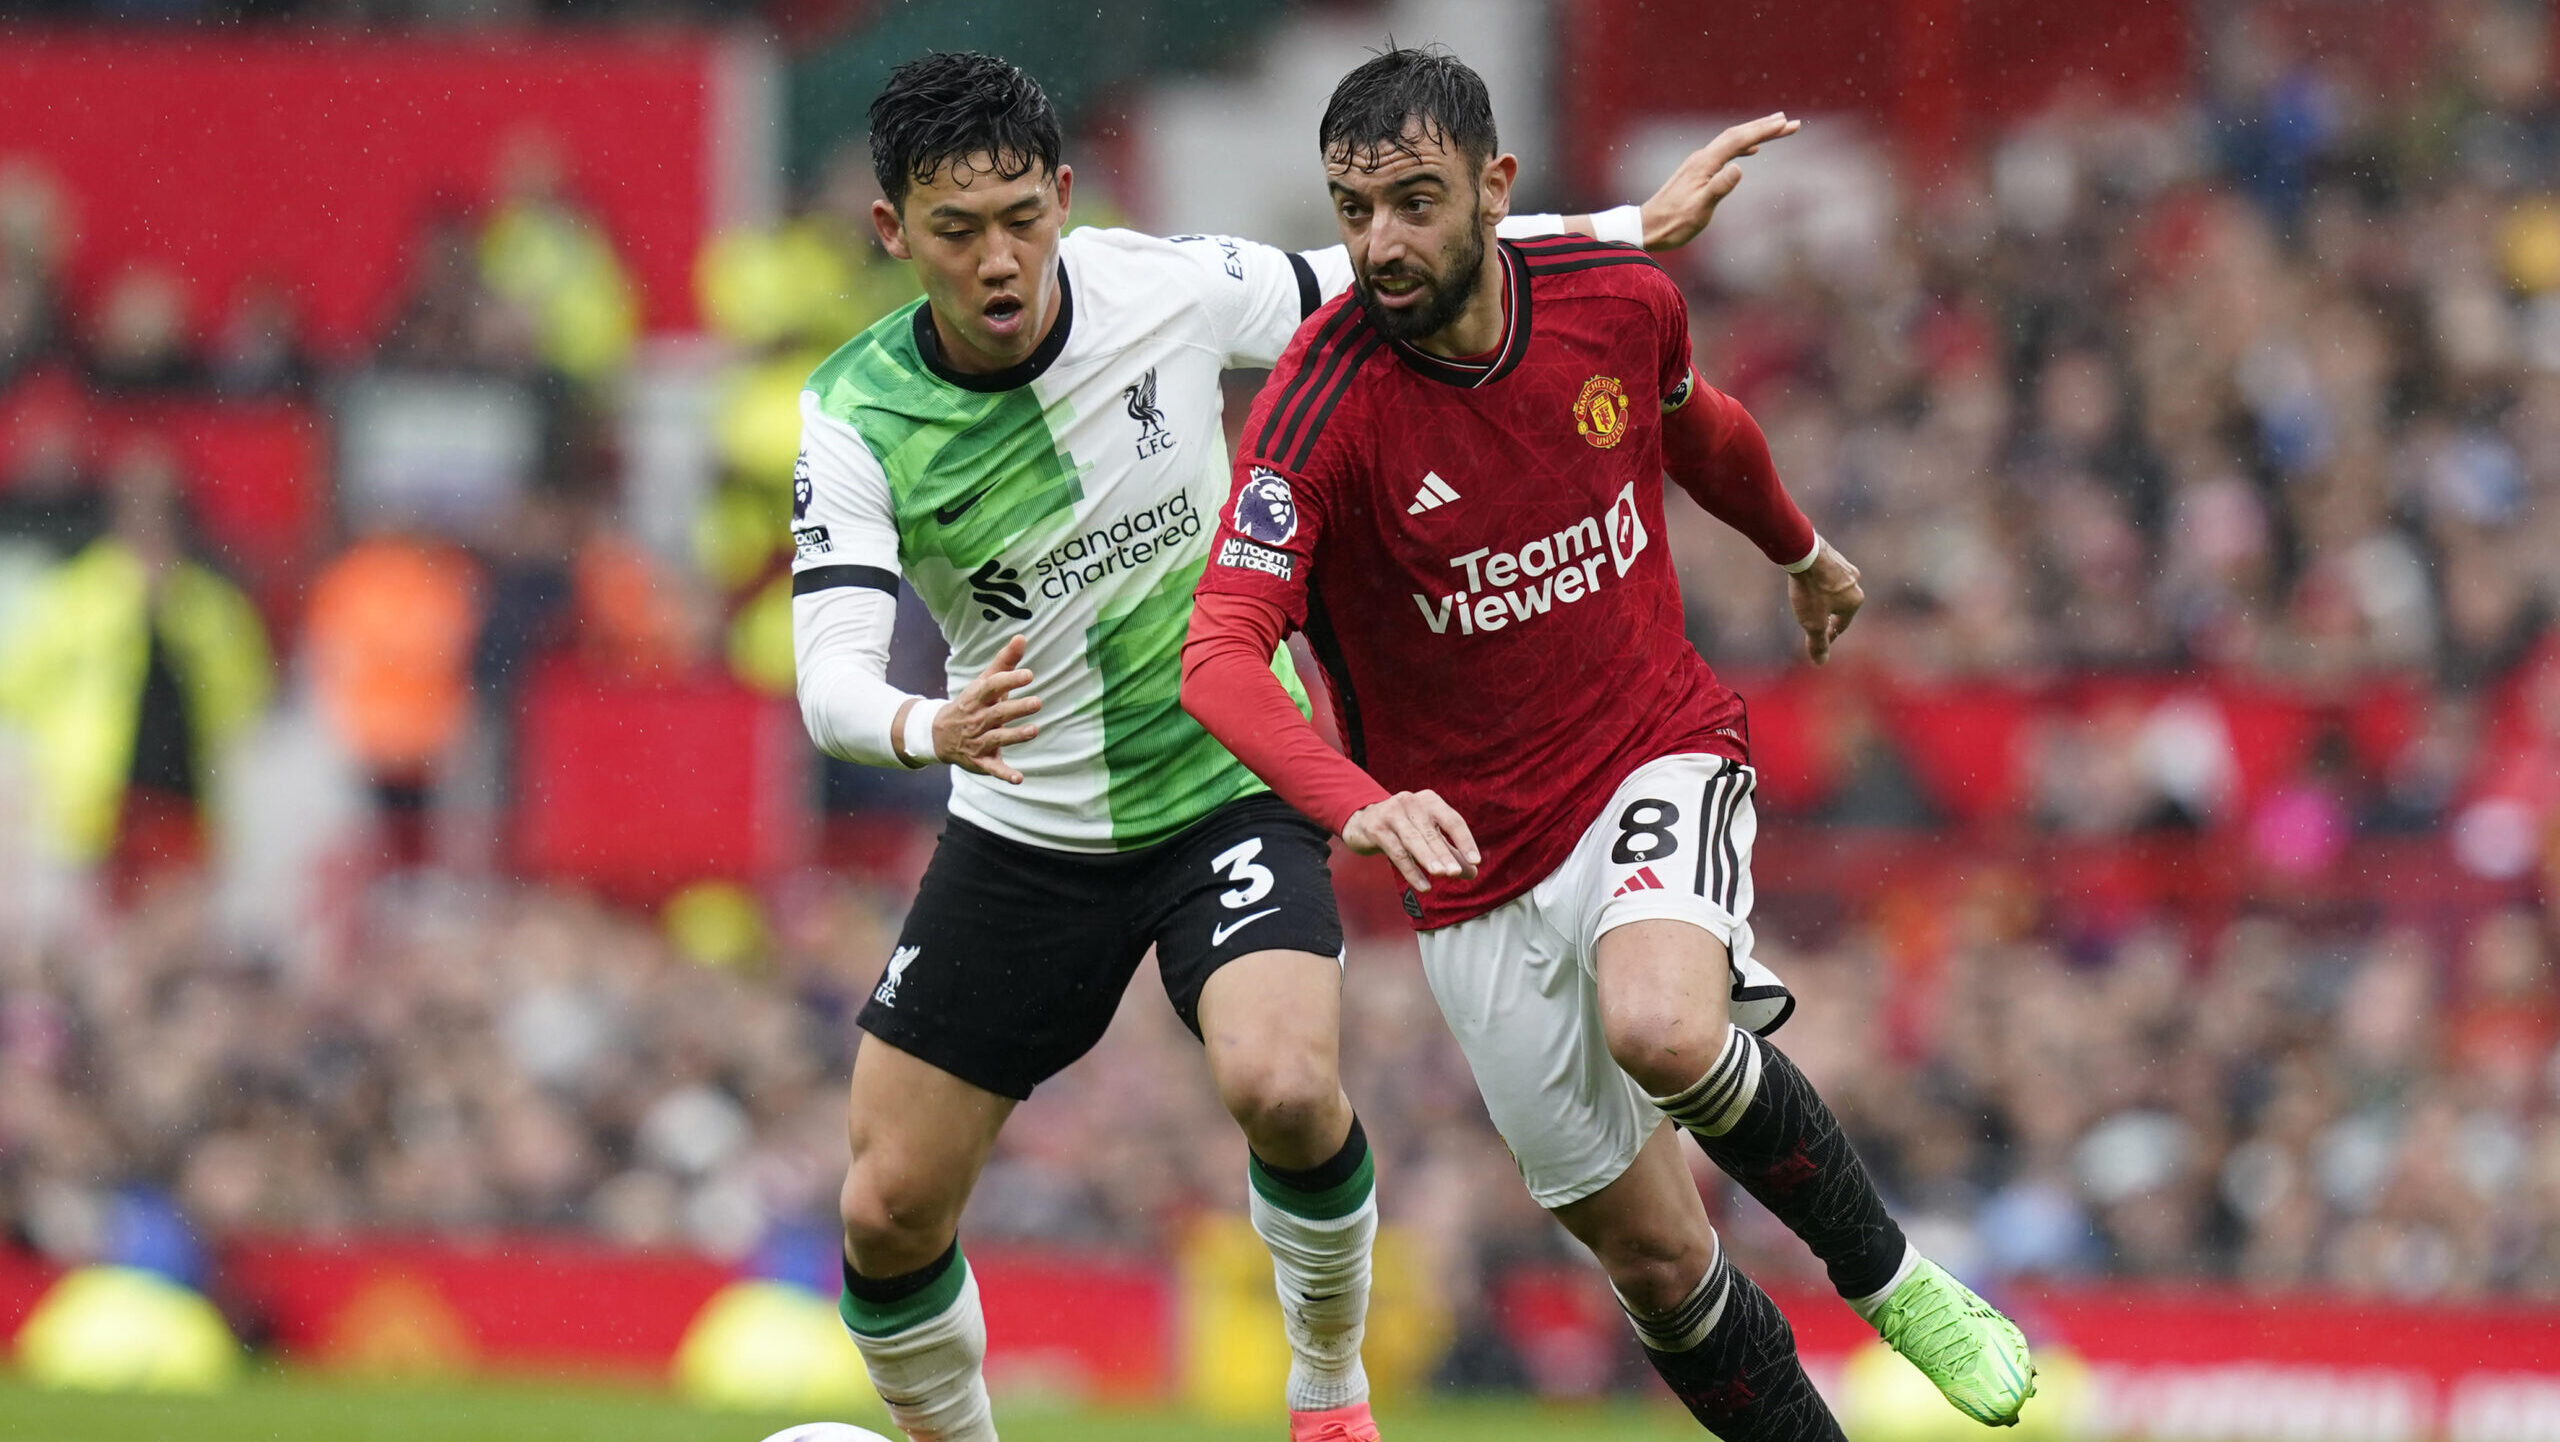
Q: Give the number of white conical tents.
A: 0